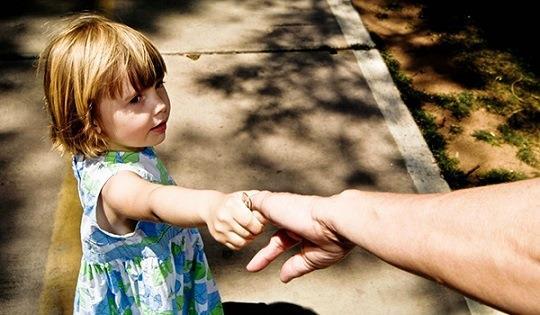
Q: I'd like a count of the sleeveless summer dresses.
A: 1